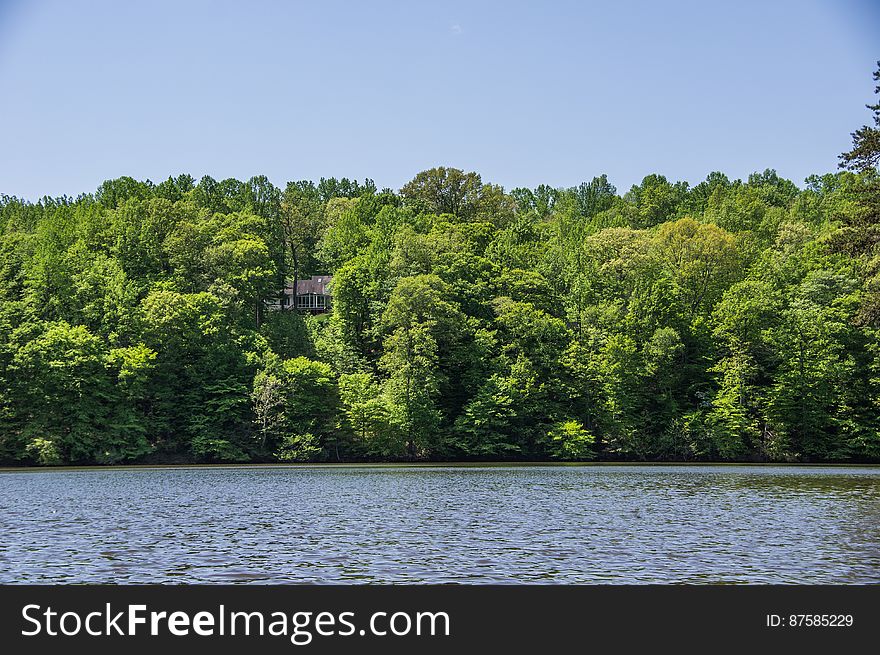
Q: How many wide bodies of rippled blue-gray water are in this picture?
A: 1